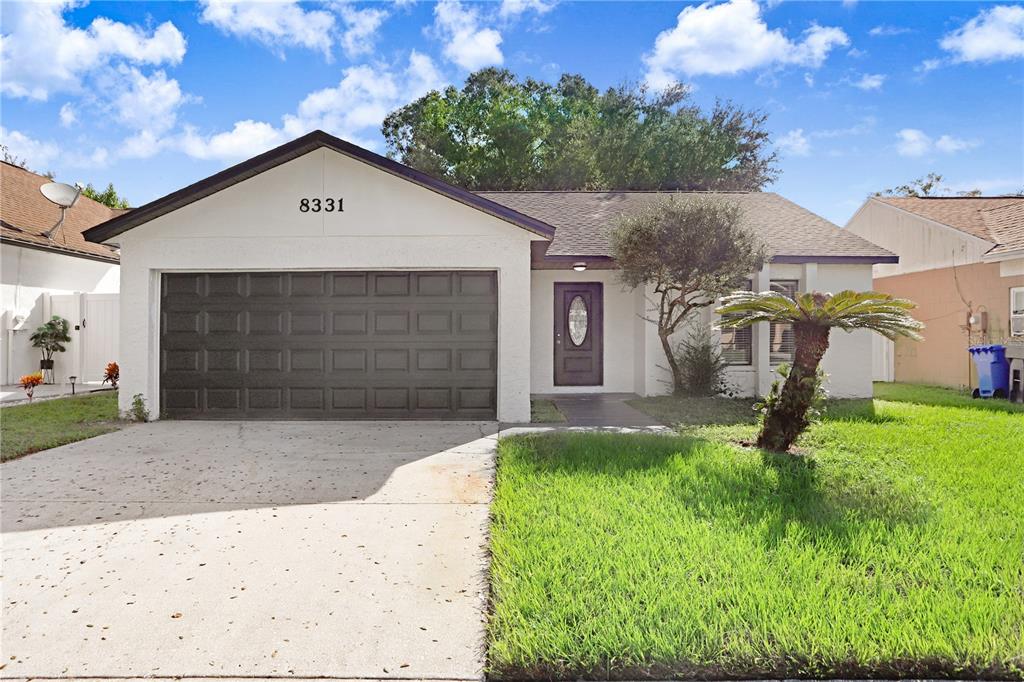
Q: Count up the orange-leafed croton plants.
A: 2